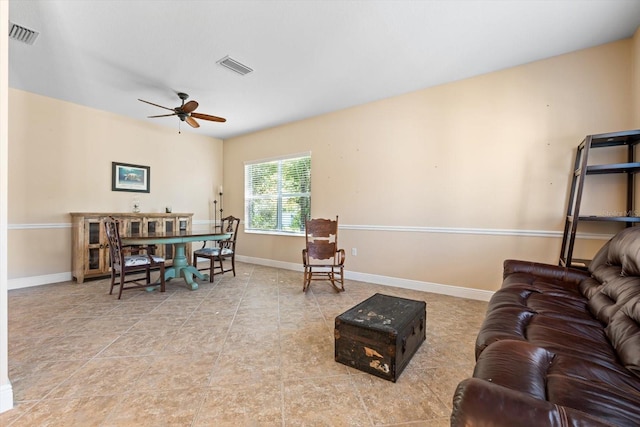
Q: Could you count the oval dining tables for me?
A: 1